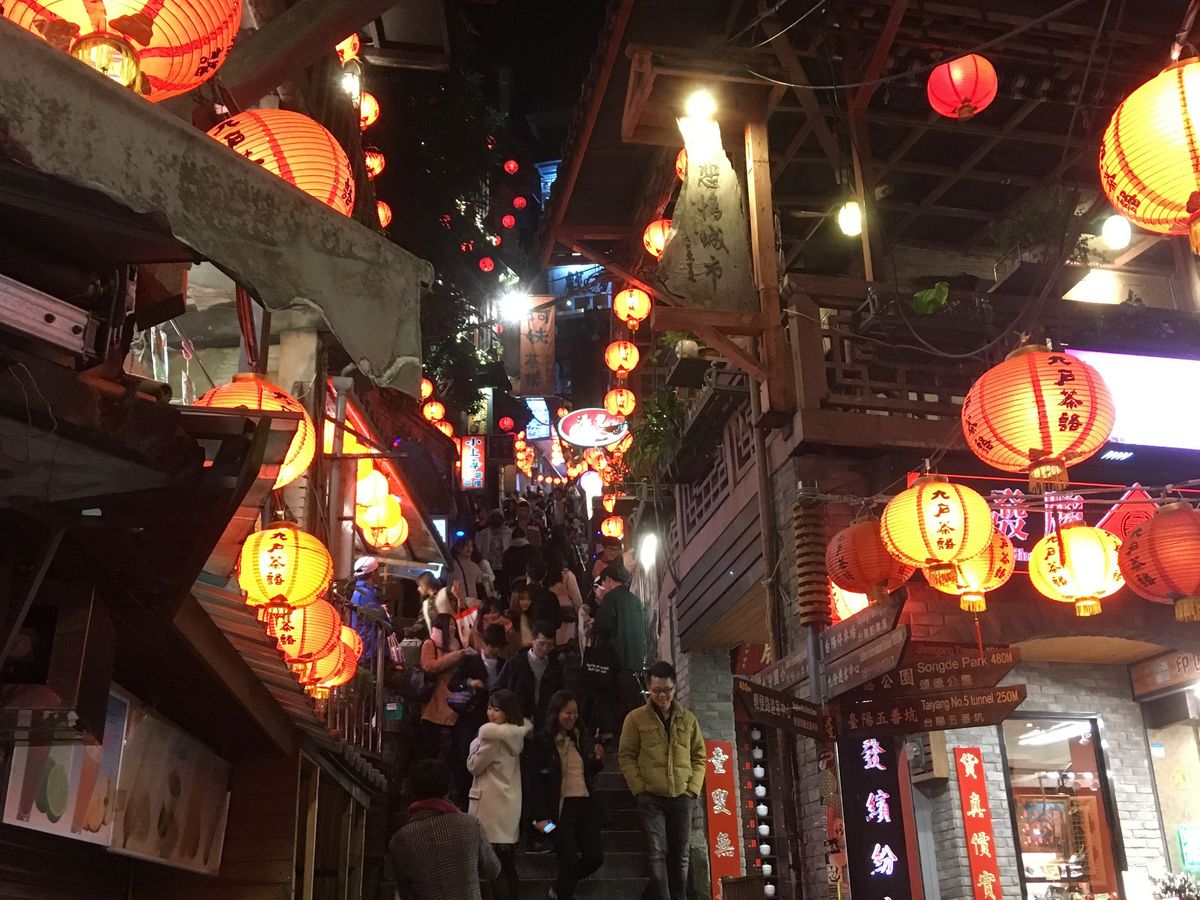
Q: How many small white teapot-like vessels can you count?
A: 9